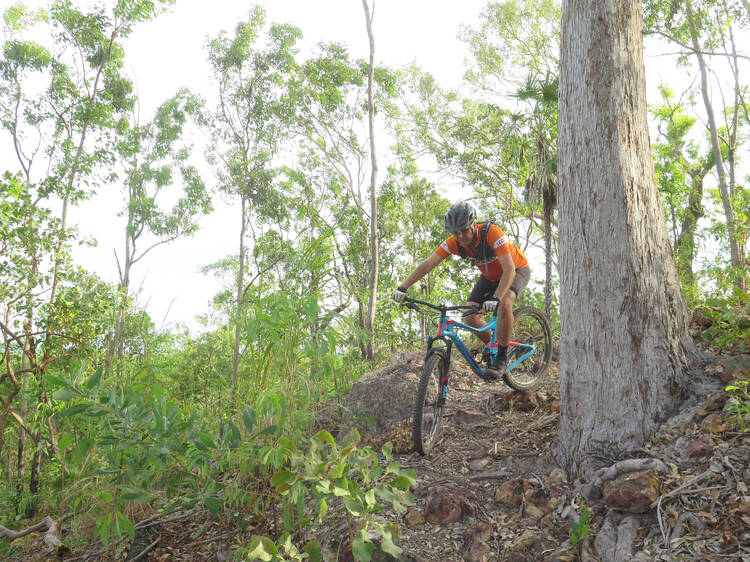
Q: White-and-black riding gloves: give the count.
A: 2